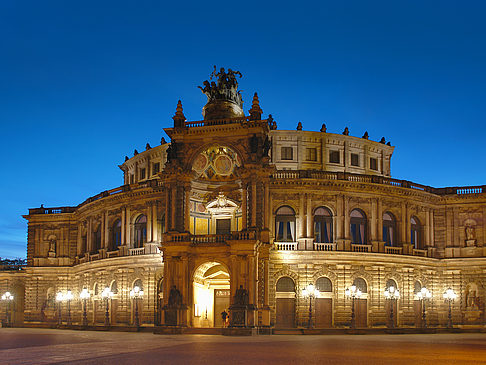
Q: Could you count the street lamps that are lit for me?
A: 11